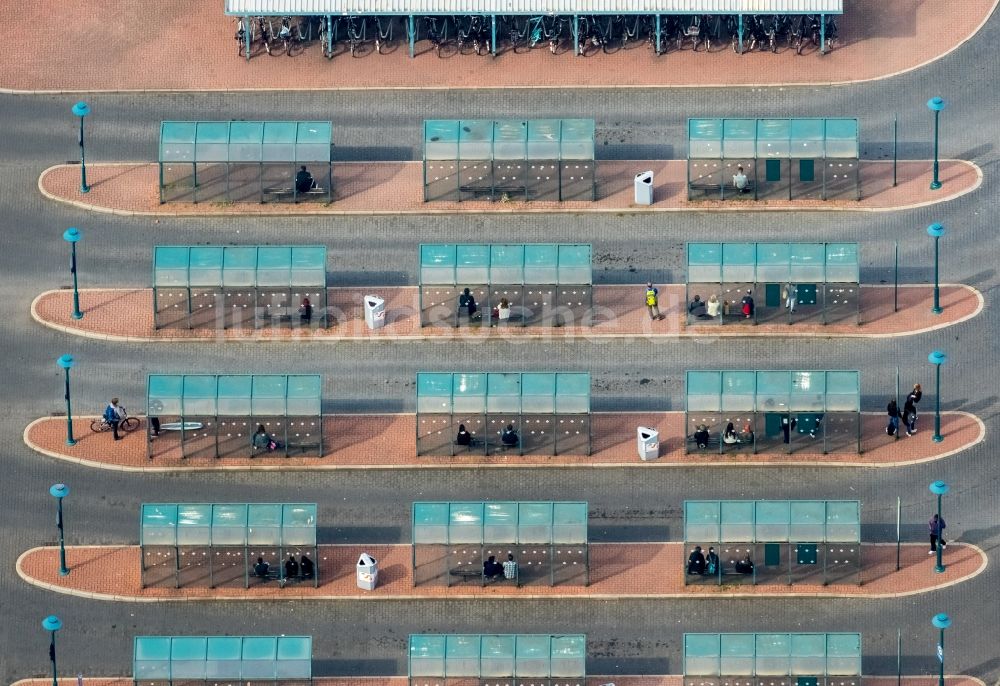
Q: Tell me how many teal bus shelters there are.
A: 15